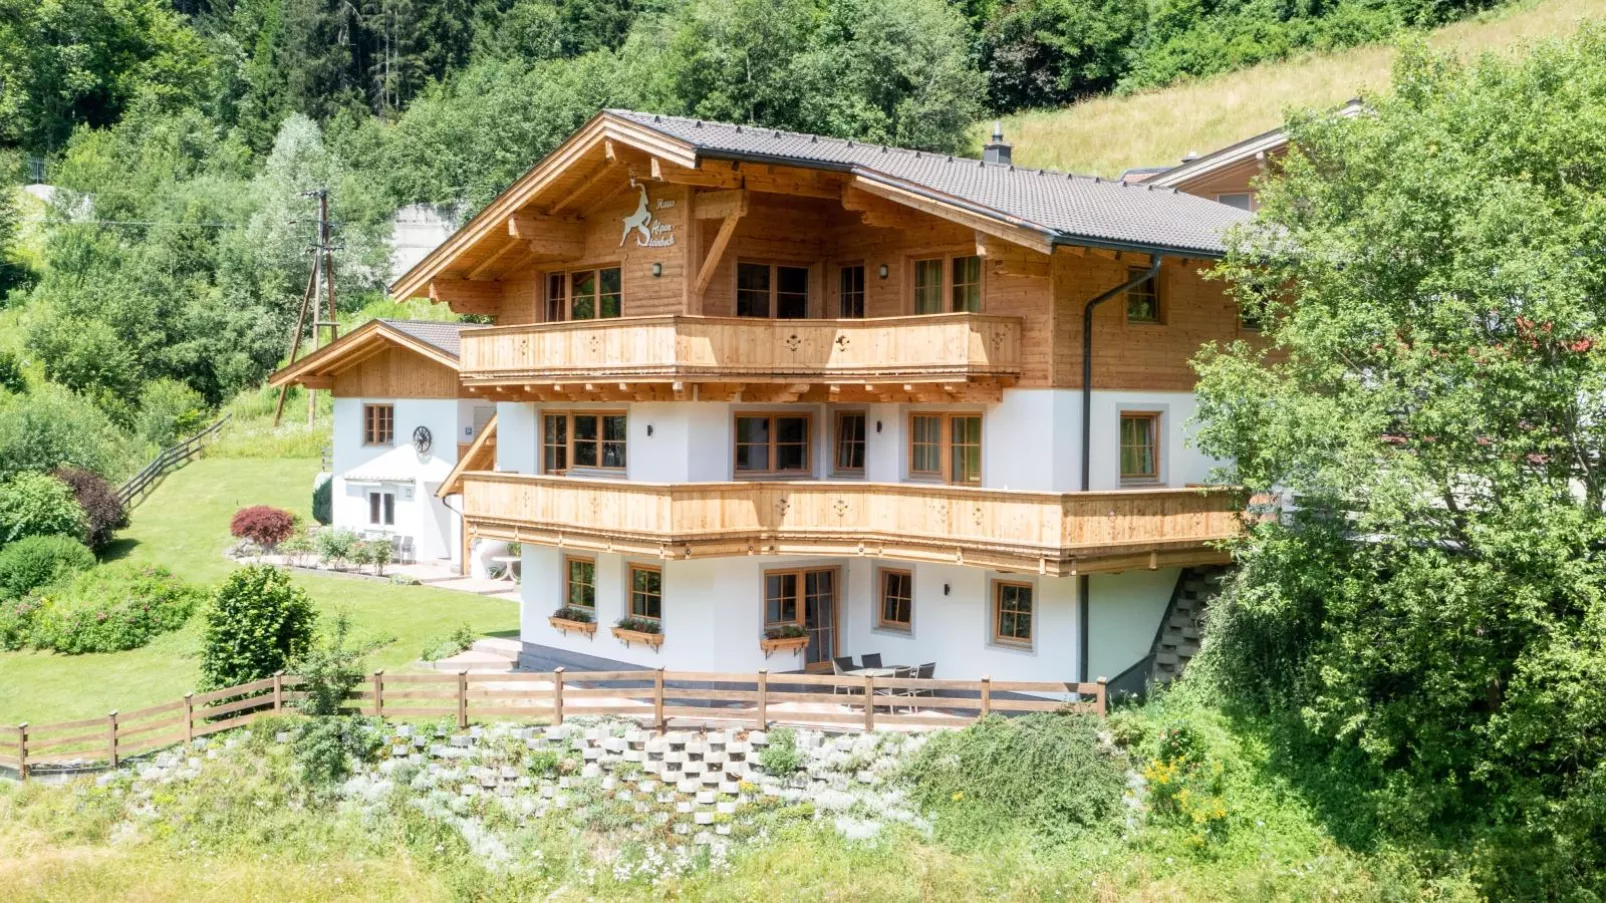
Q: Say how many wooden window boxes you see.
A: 3